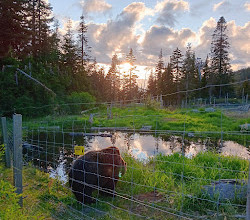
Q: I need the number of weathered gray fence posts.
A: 2